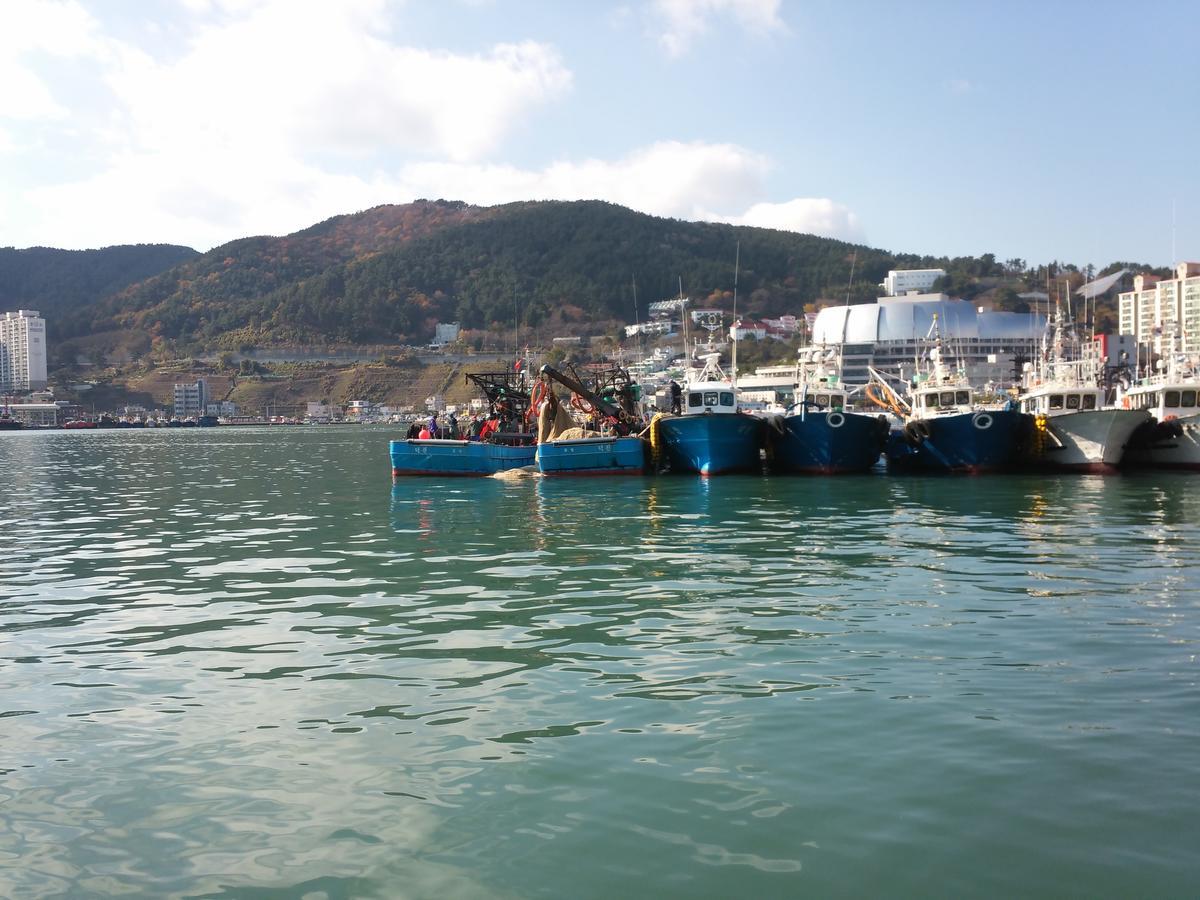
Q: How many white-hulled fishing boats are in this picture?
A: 2